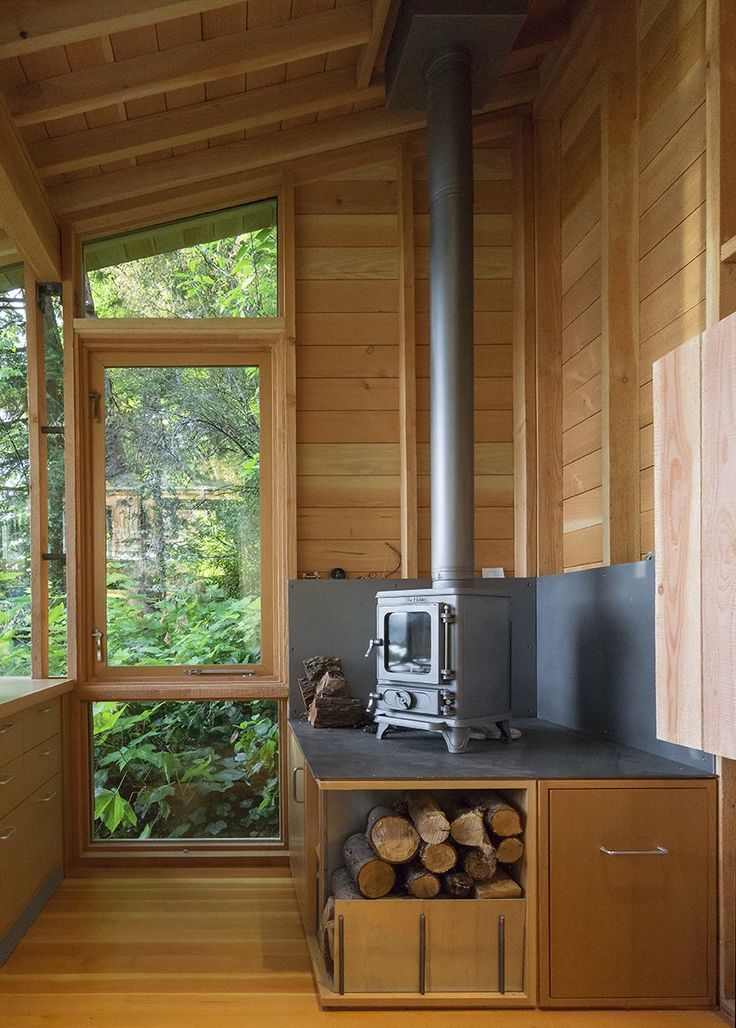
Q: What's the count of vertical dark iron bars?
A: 3